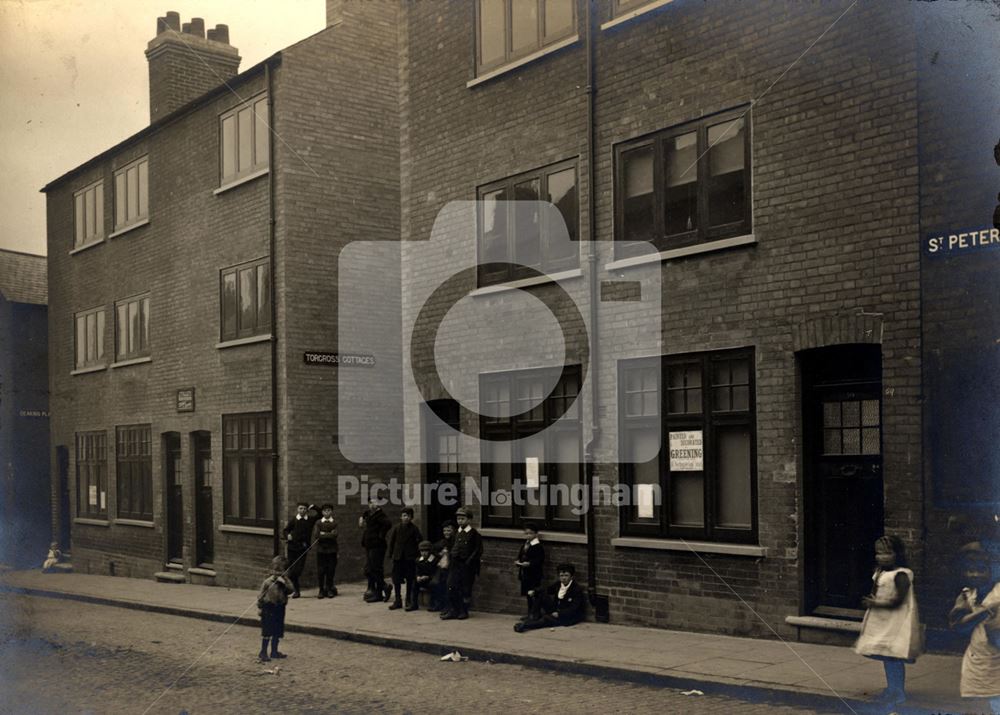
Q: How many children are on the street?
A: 13